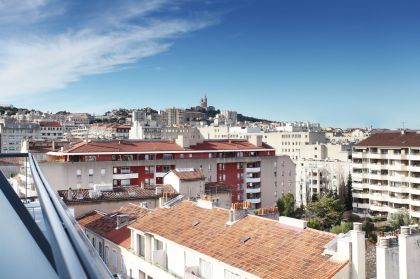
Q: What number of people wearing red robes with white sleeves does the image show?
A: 0